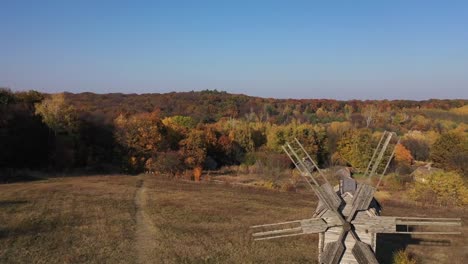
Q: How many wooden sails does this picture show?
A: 6